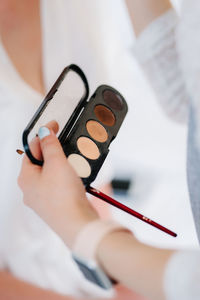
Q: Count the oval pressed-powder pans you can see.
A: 5